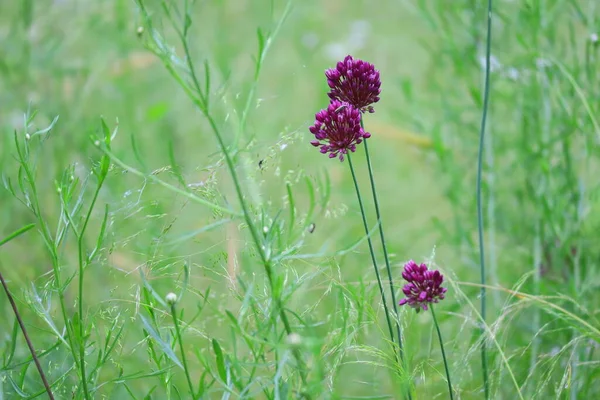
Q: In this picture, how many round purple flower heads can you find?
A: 3